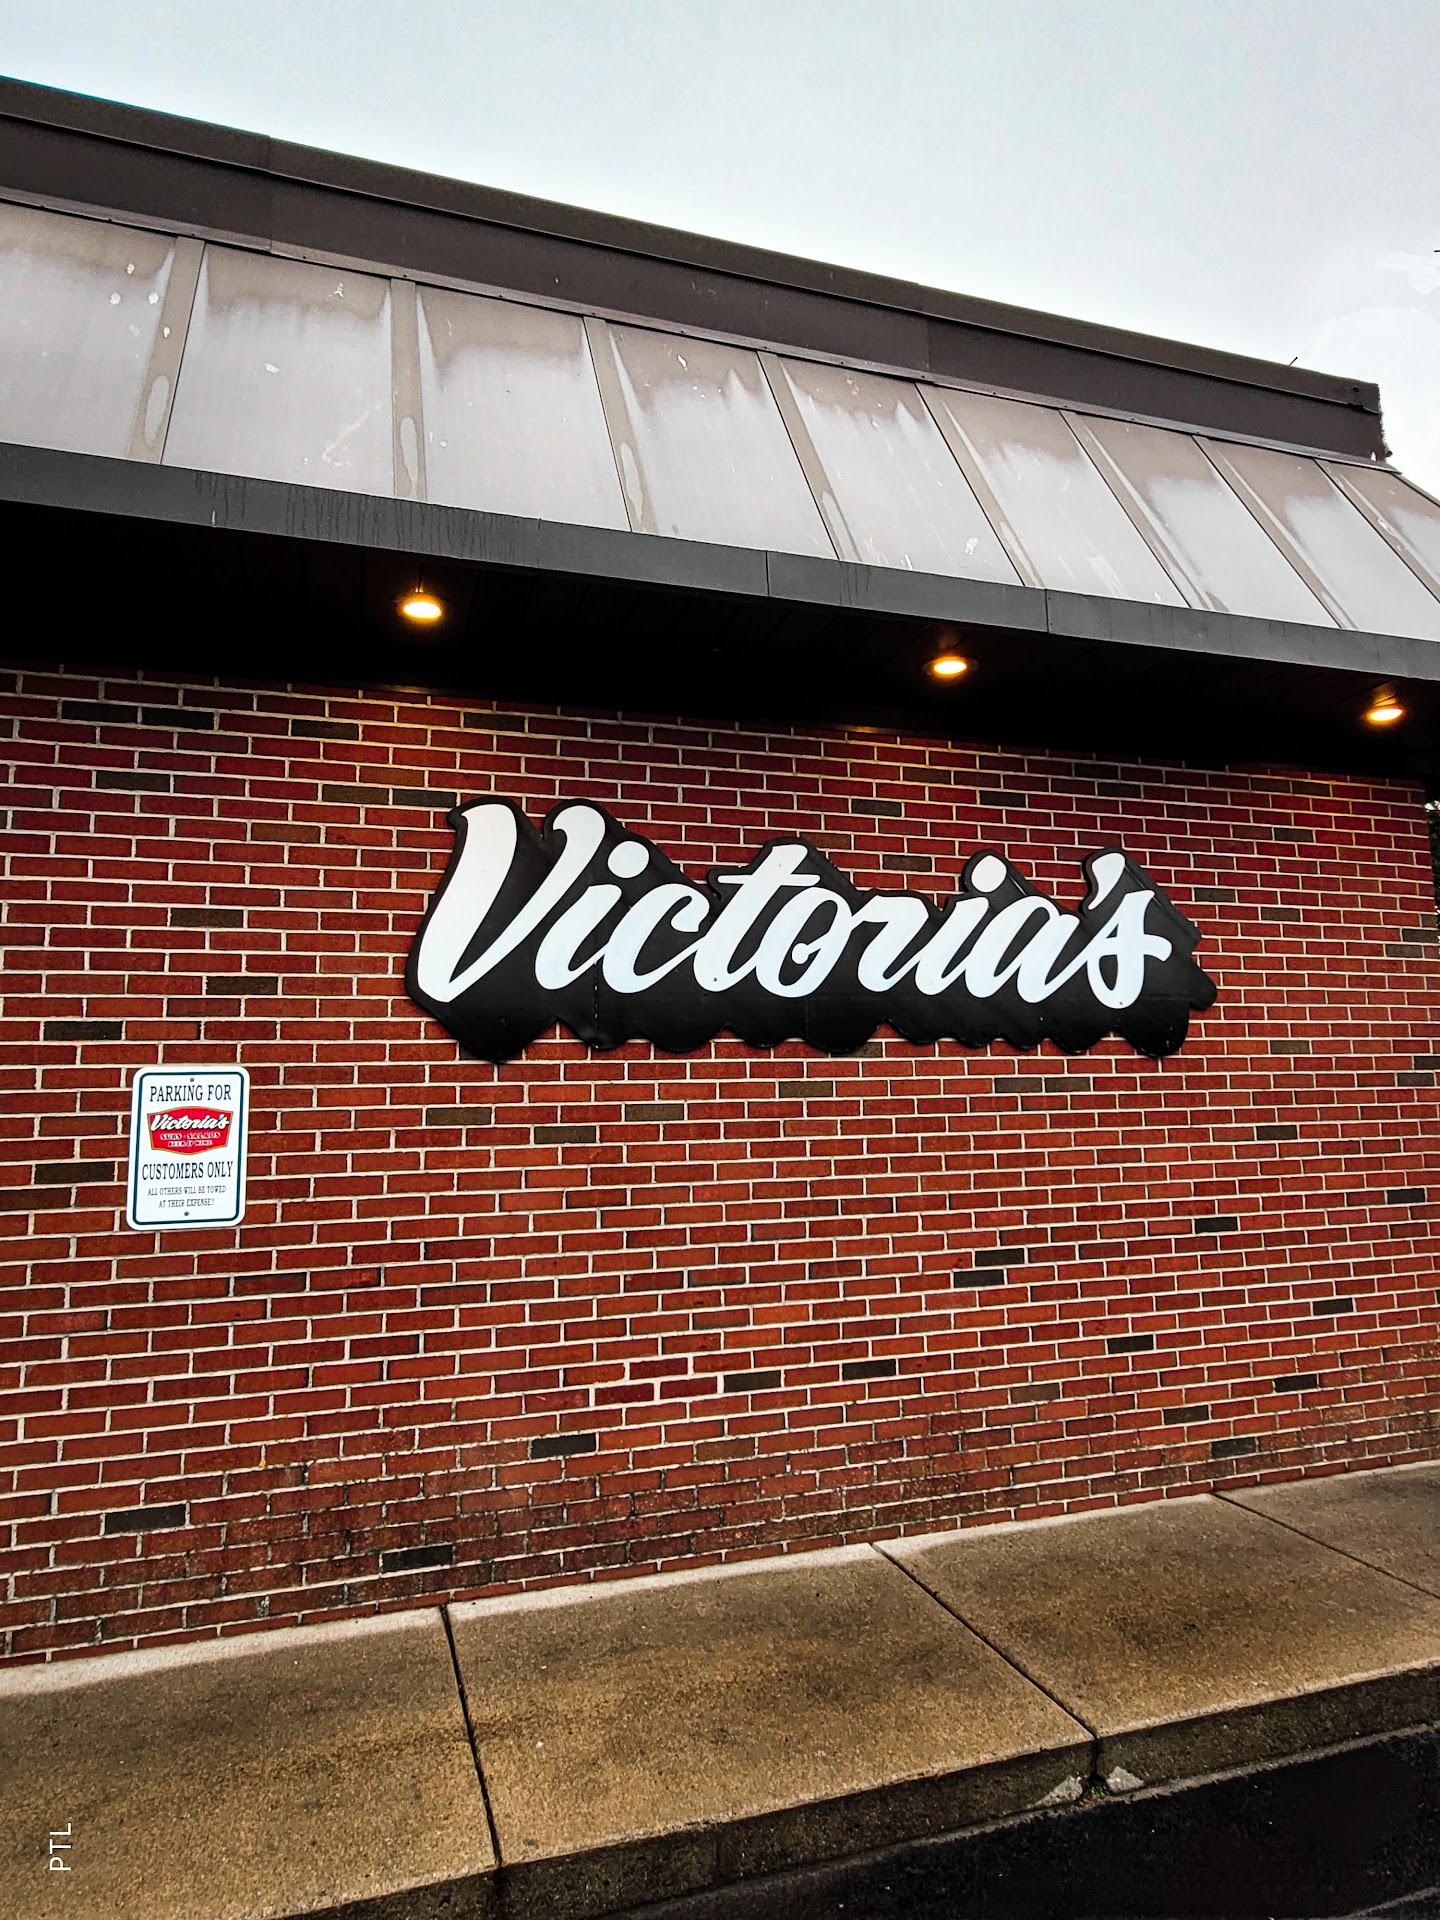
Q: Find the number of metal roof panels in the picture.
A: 9